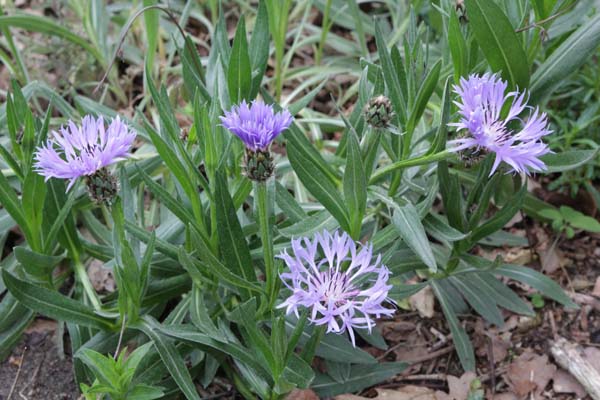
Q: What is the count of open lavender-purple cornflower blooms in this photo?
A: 4